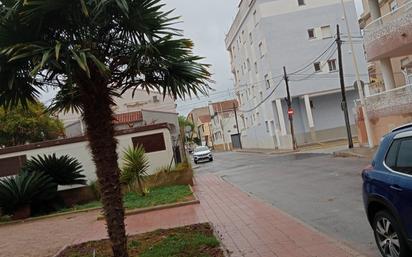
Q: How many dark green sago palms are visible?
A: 2